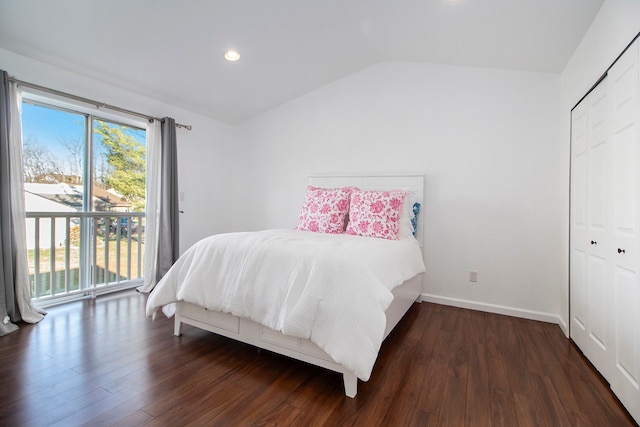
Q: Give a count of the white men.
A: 0